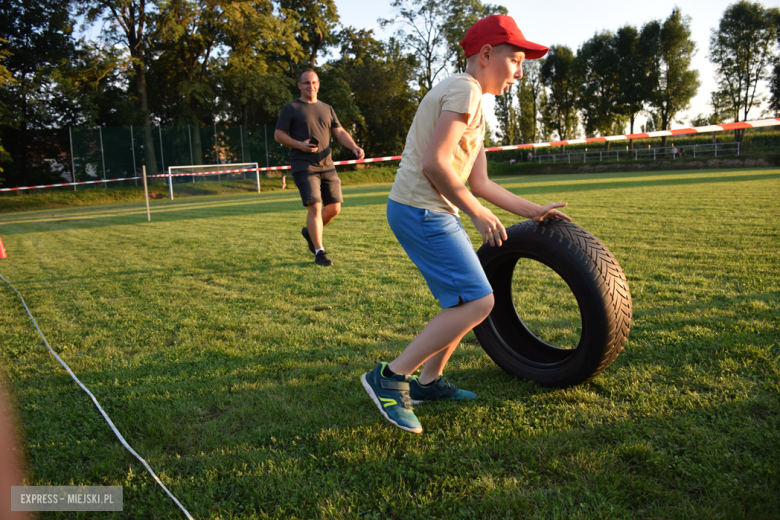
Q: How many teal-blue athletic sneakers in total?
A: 2